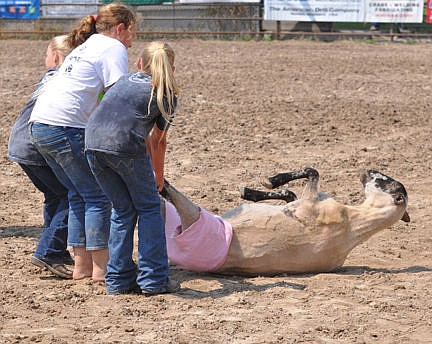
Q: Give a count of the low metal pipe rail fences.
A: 1